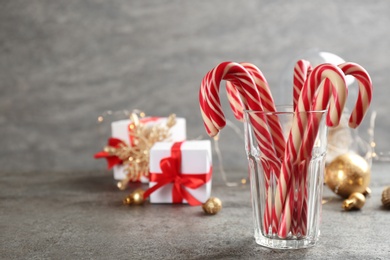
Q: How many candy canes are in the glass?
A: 6